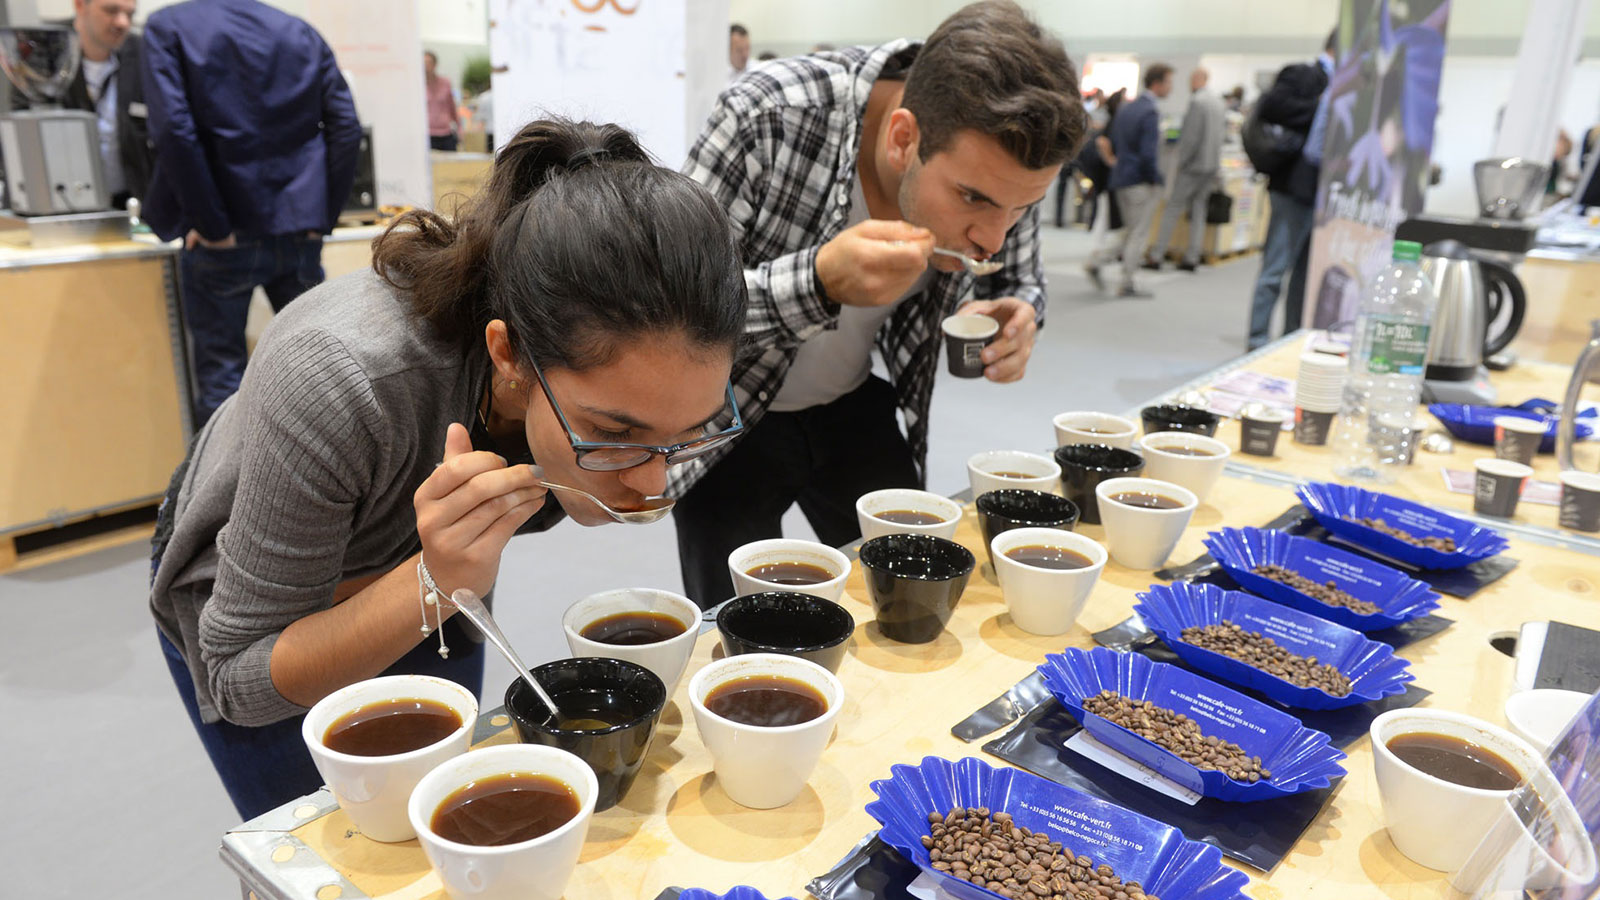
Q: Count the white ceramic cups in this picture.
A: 13